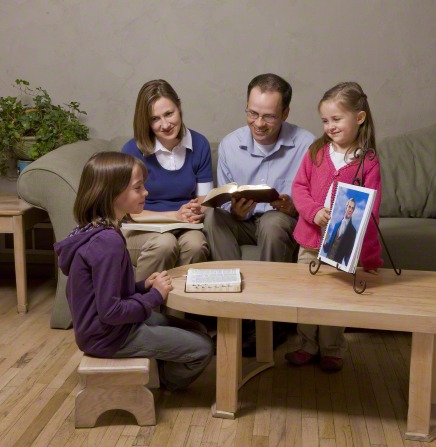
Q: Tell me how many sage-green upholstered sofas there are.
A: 1